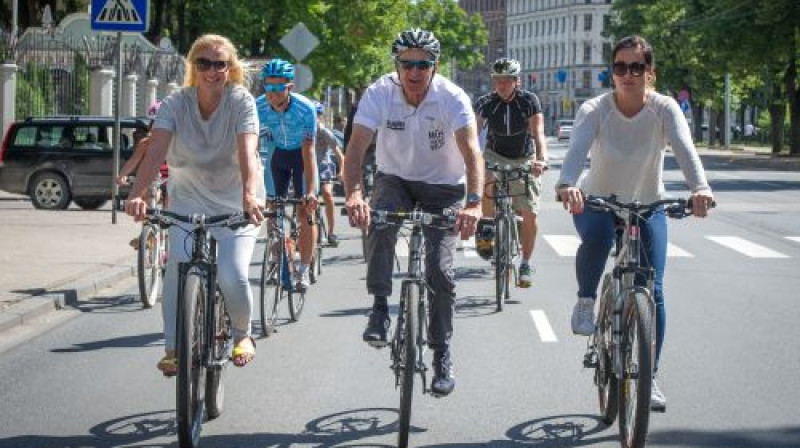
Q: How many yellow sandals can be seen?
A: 2